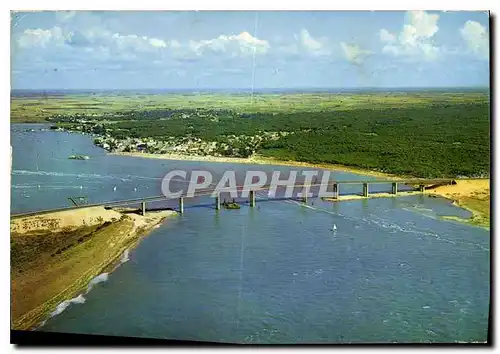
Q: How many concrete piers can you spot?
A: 9